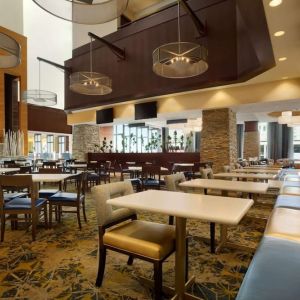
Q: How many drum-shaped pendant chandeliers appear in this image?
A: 5